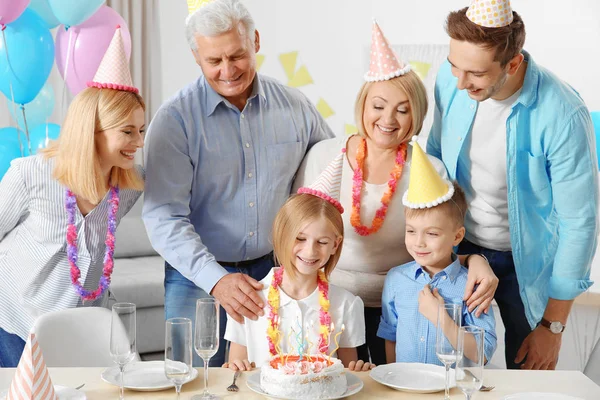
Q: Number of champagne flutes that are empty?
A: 5